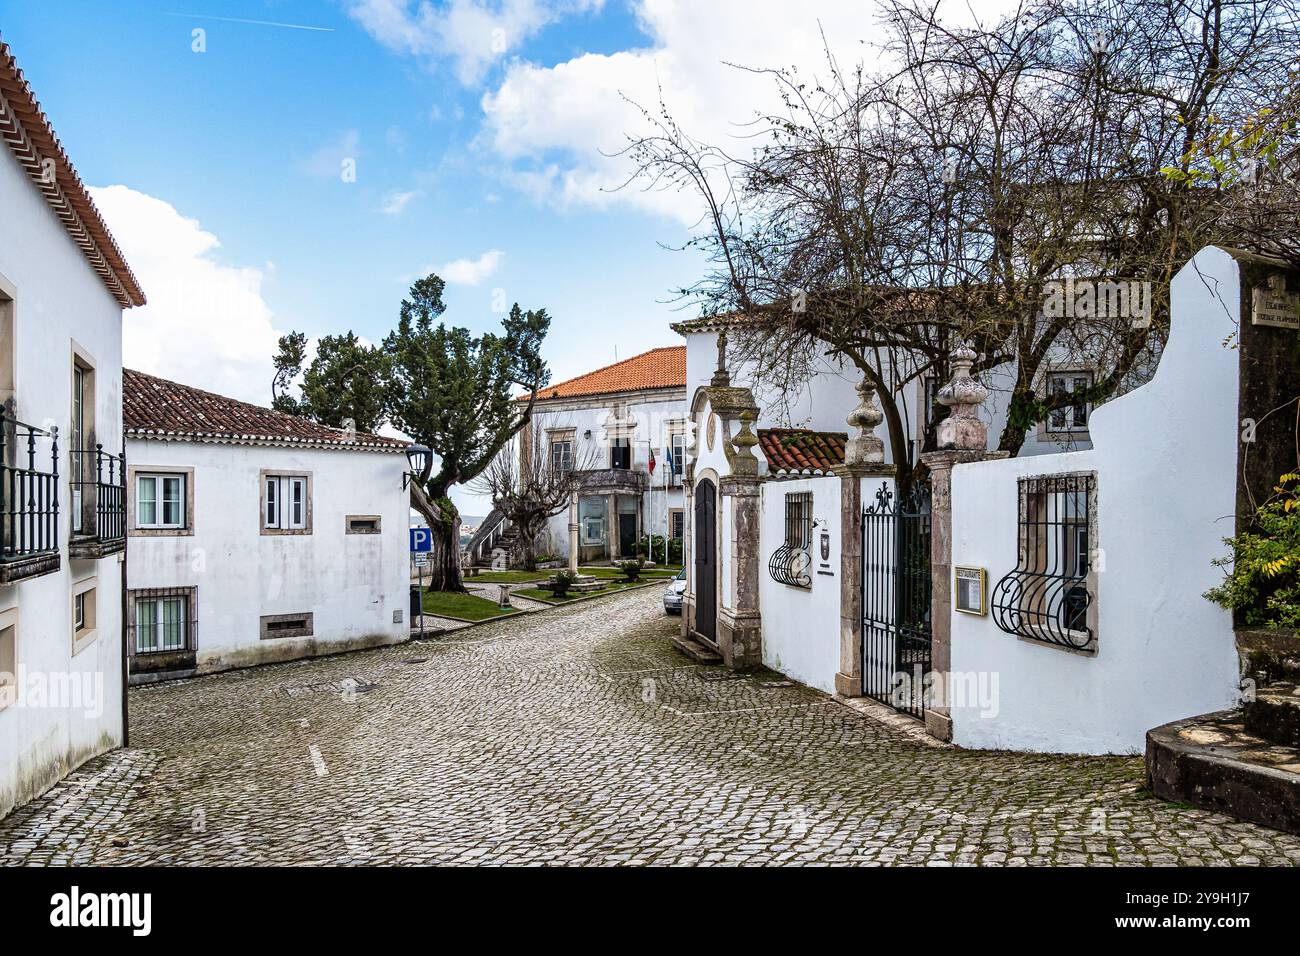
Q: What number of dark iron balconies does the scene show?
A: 2